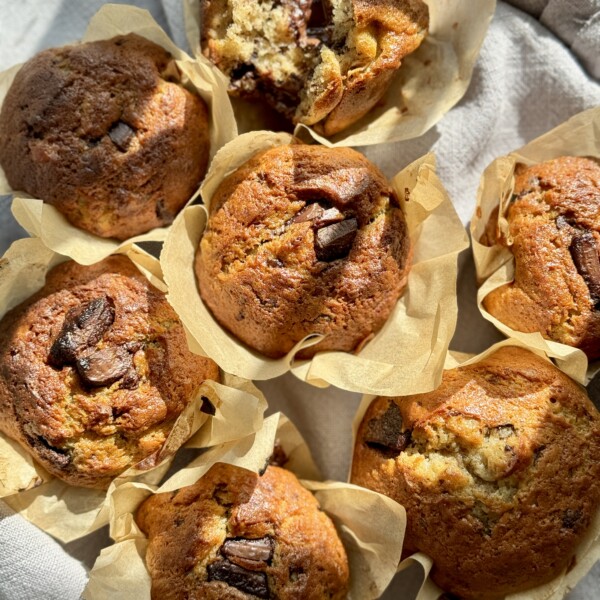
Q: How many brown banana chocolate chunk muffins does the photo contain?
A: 7